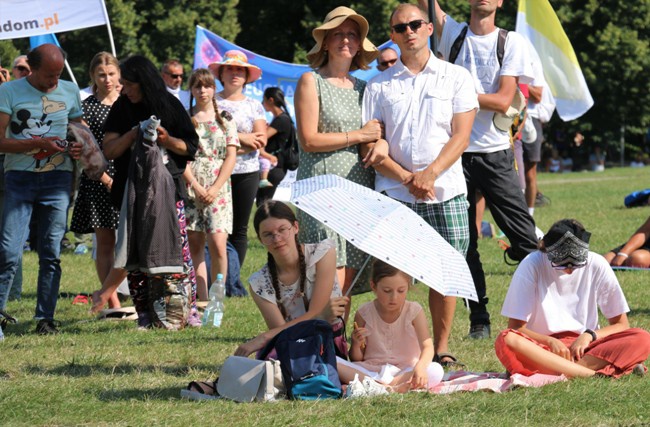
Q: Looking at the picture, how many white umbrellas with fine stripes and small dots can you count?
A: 1